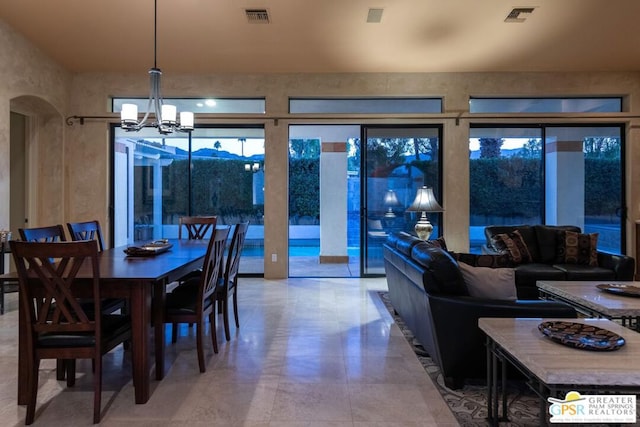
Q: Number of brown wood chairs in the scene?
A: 6